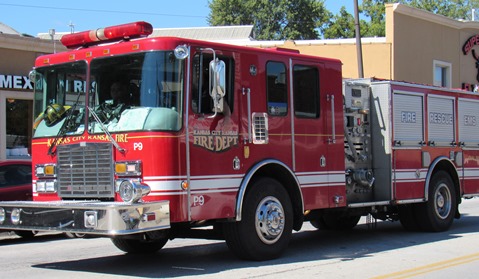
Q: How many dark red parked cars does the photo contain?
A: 1